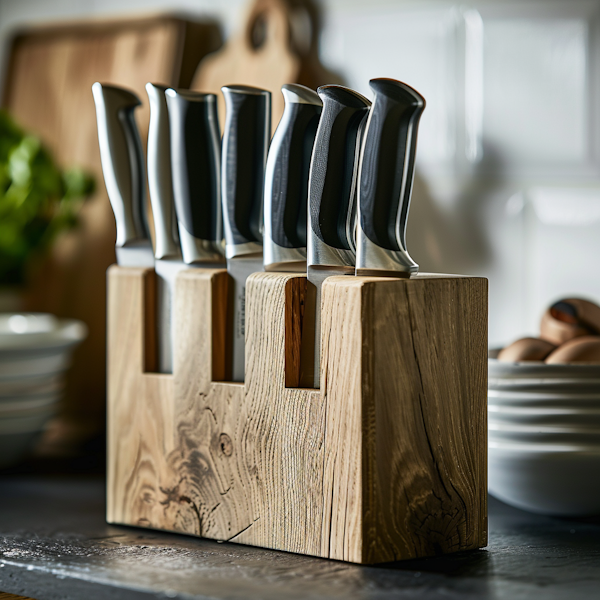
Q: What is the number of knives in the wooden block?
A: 7